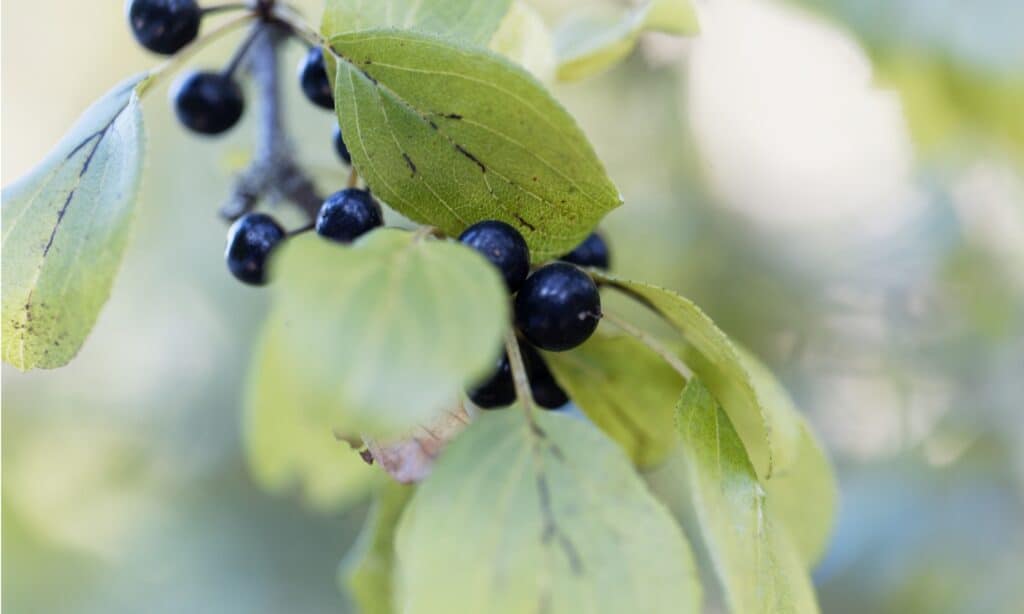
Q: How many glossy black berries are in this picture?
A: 11